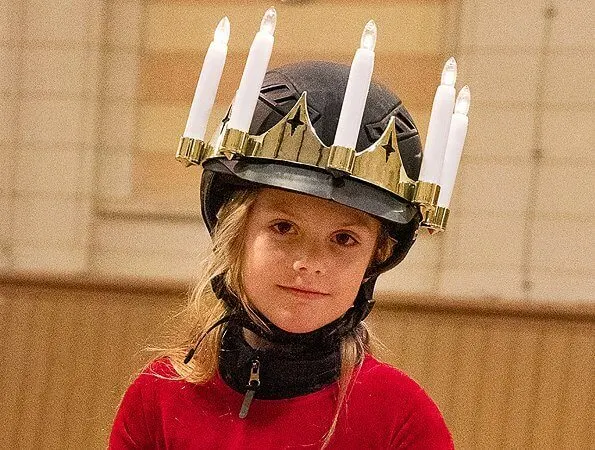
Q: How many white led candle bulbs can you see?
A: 5